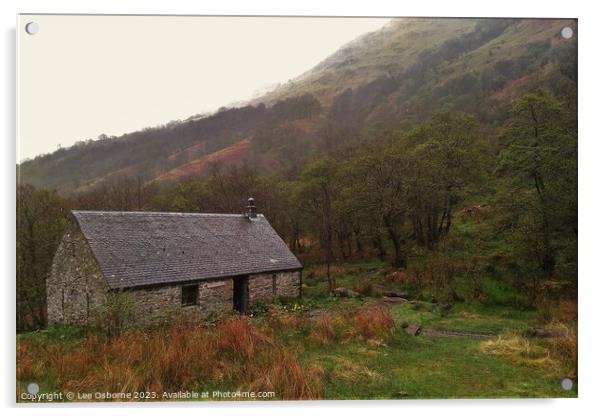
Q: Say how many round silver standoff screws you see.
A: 4